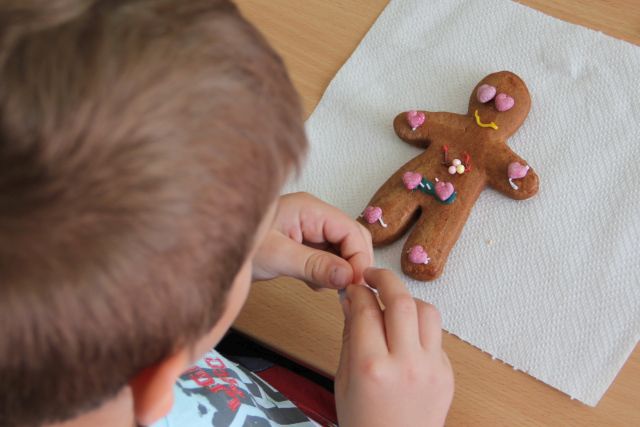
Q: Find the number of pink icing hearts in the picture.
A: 8